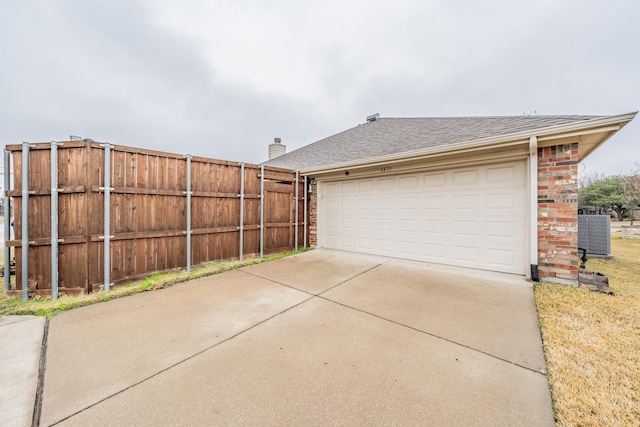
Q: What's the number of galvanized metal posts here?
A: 9